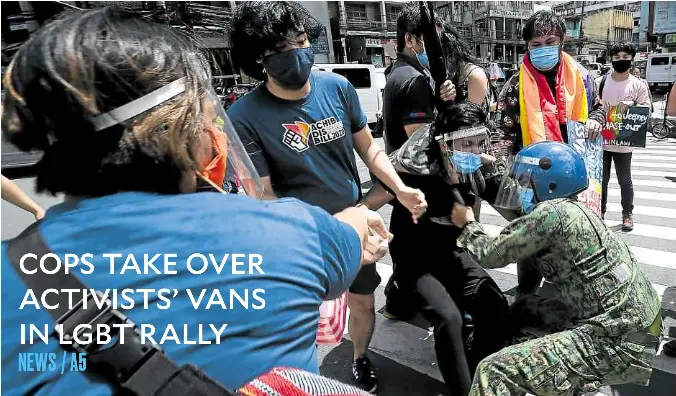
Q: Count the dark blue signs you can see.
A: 1